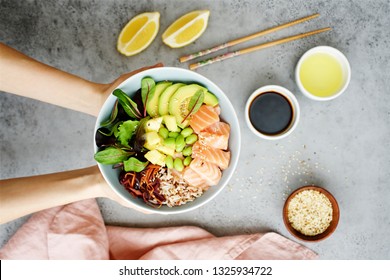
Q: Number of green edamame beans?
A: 11